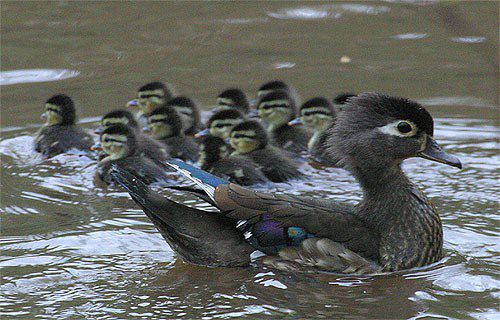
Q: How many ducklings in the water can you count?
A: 14